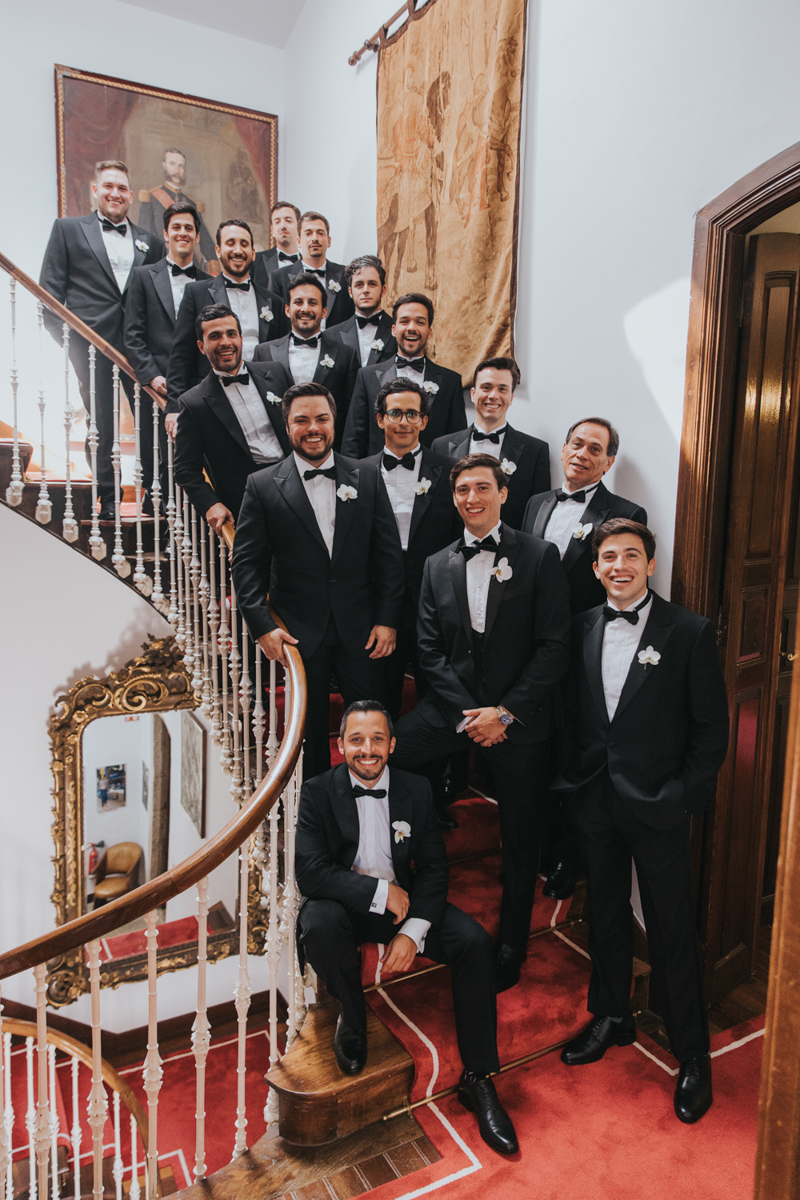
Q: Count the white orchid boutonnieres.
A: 14